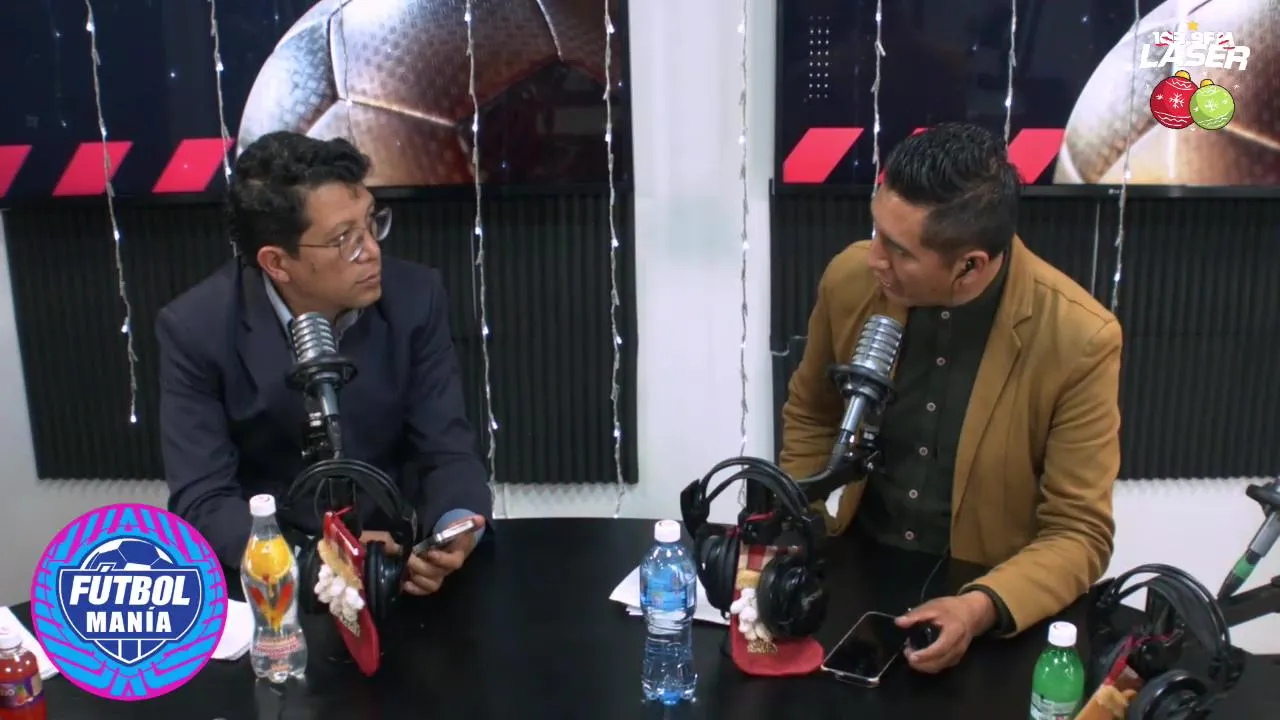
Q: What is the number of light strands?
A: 9